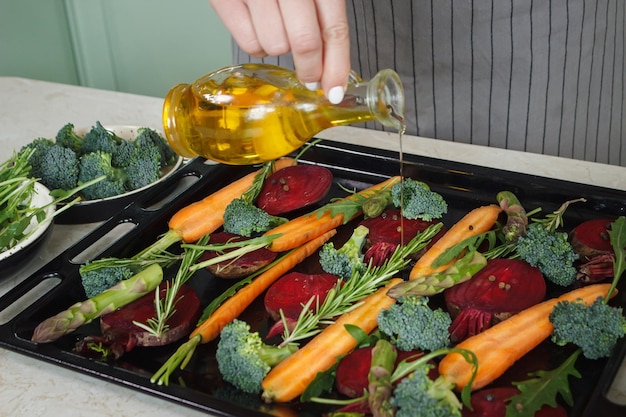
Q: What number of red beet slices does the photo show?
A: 9